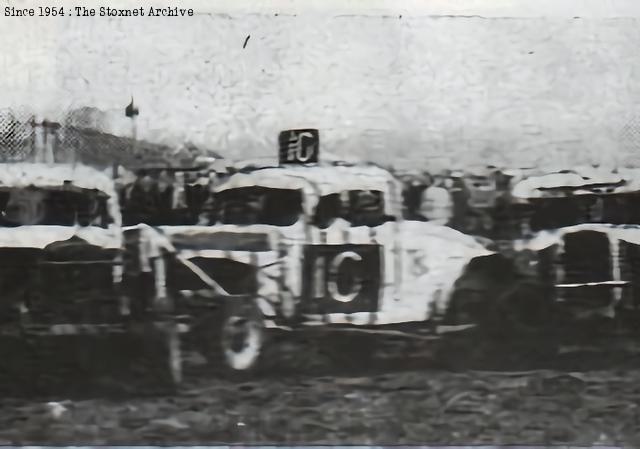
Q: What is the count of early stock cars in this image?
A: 3